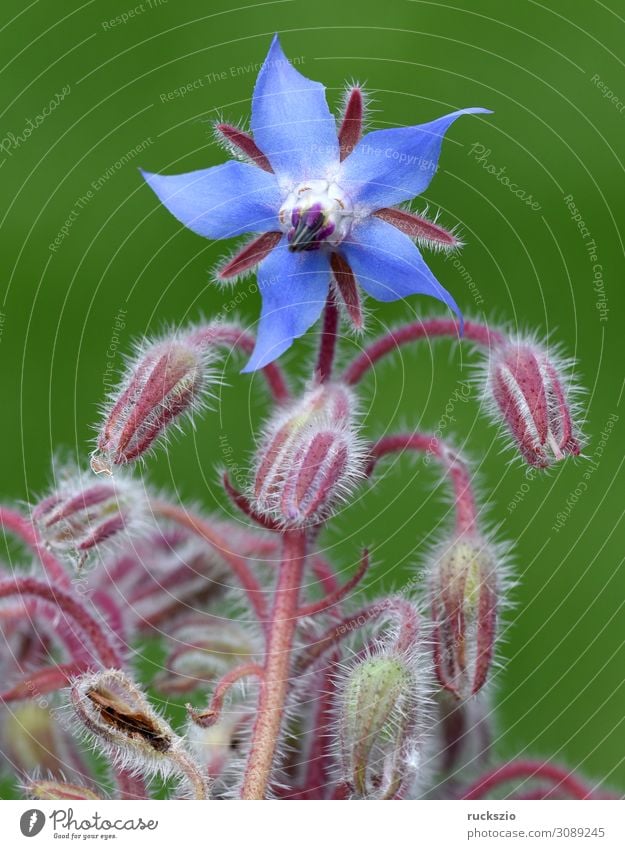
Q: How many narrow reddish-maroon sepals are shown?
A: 5